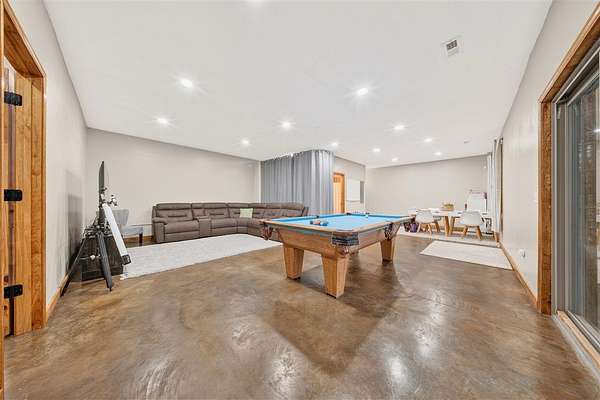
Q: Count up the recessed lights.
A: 11